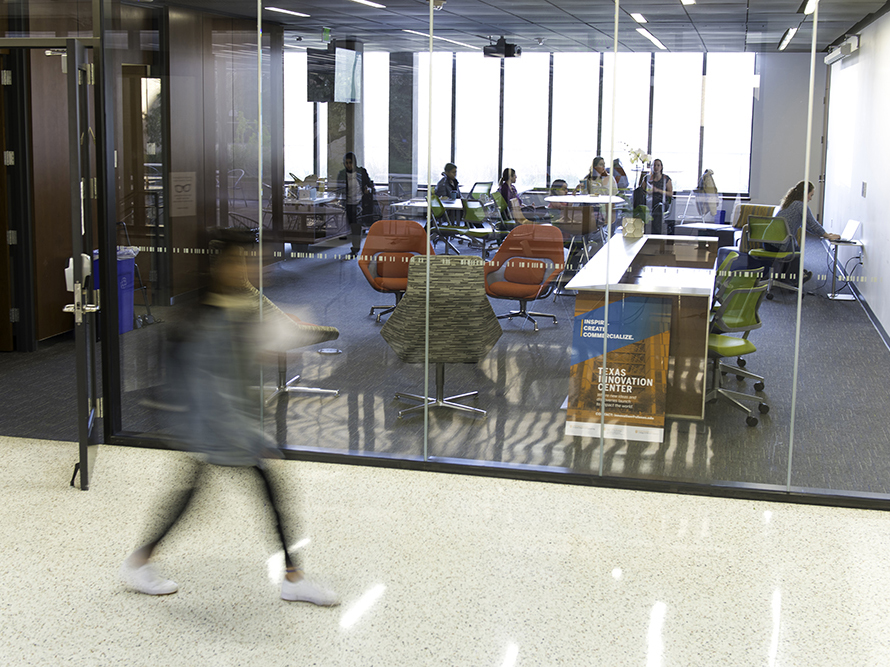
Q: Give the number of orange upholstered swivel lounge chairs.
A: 2